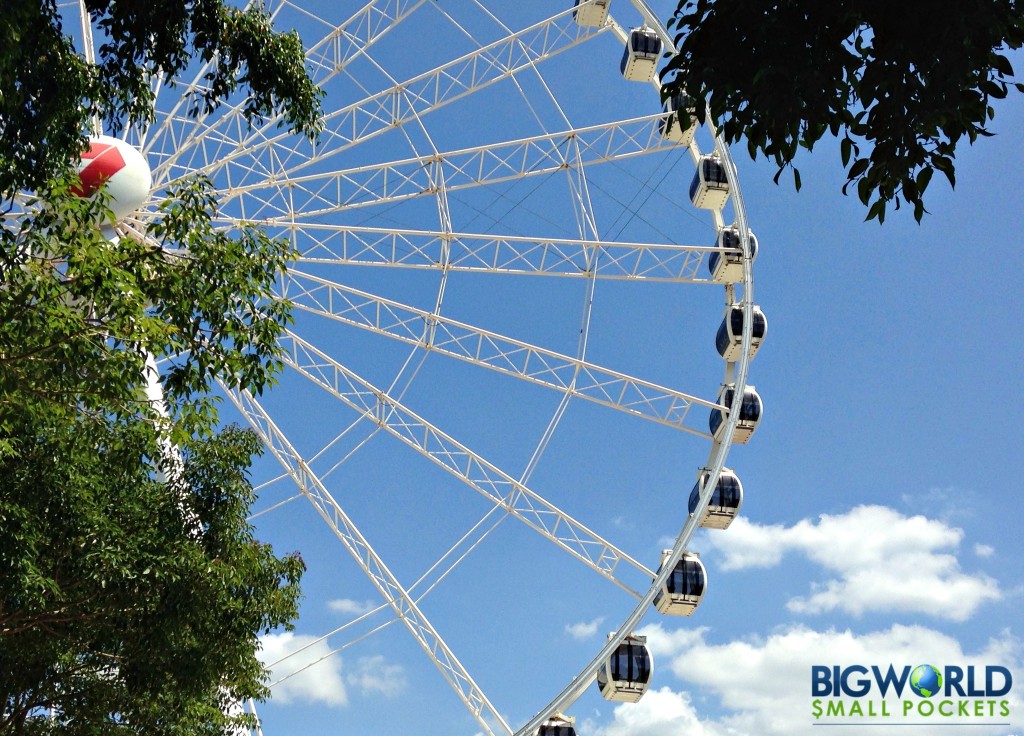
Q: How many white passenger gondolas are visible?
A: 11